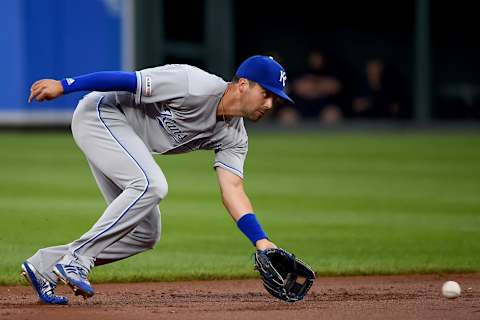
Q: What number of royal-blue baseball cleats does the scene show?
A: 2